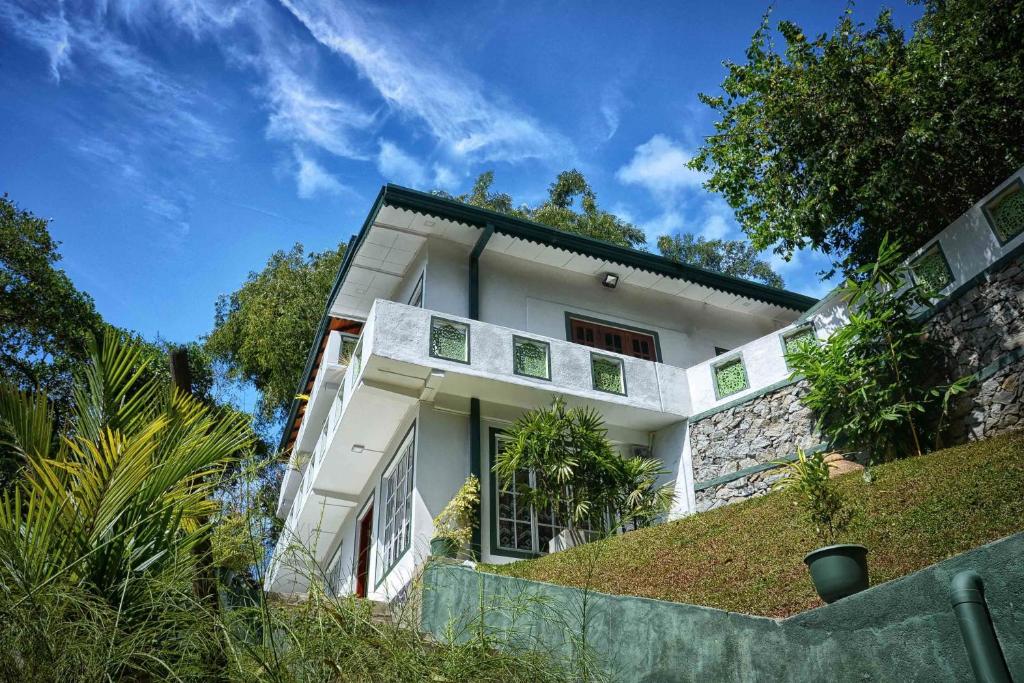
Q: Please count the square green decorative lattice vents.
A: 7